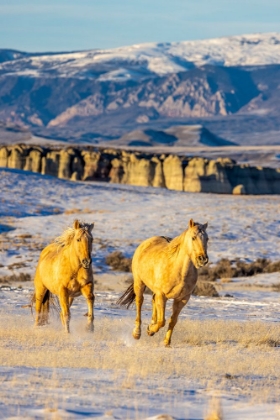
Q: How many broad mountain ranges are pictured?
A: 1